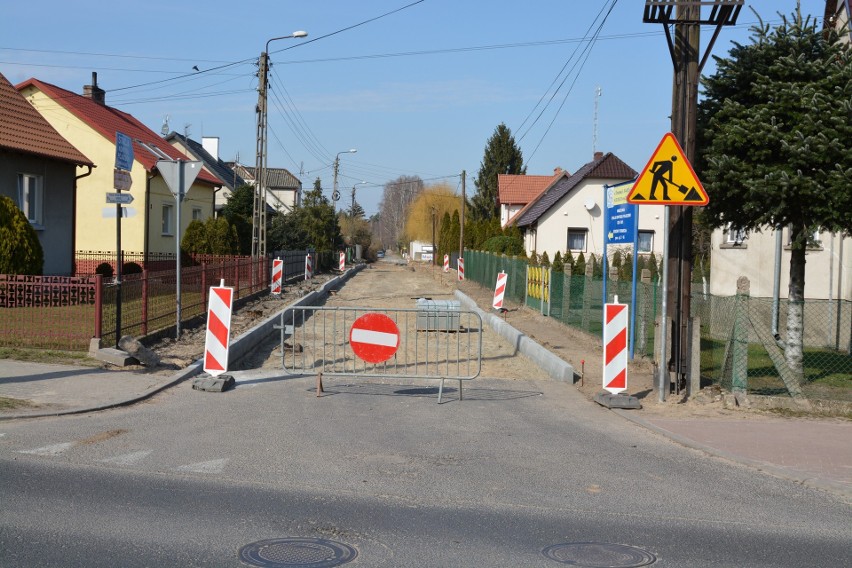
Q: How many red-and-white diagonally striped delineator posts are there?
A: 8